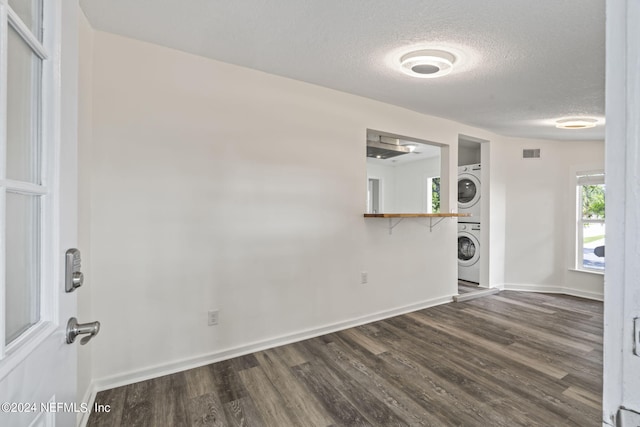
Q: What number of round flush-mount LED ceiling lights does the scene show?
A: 2